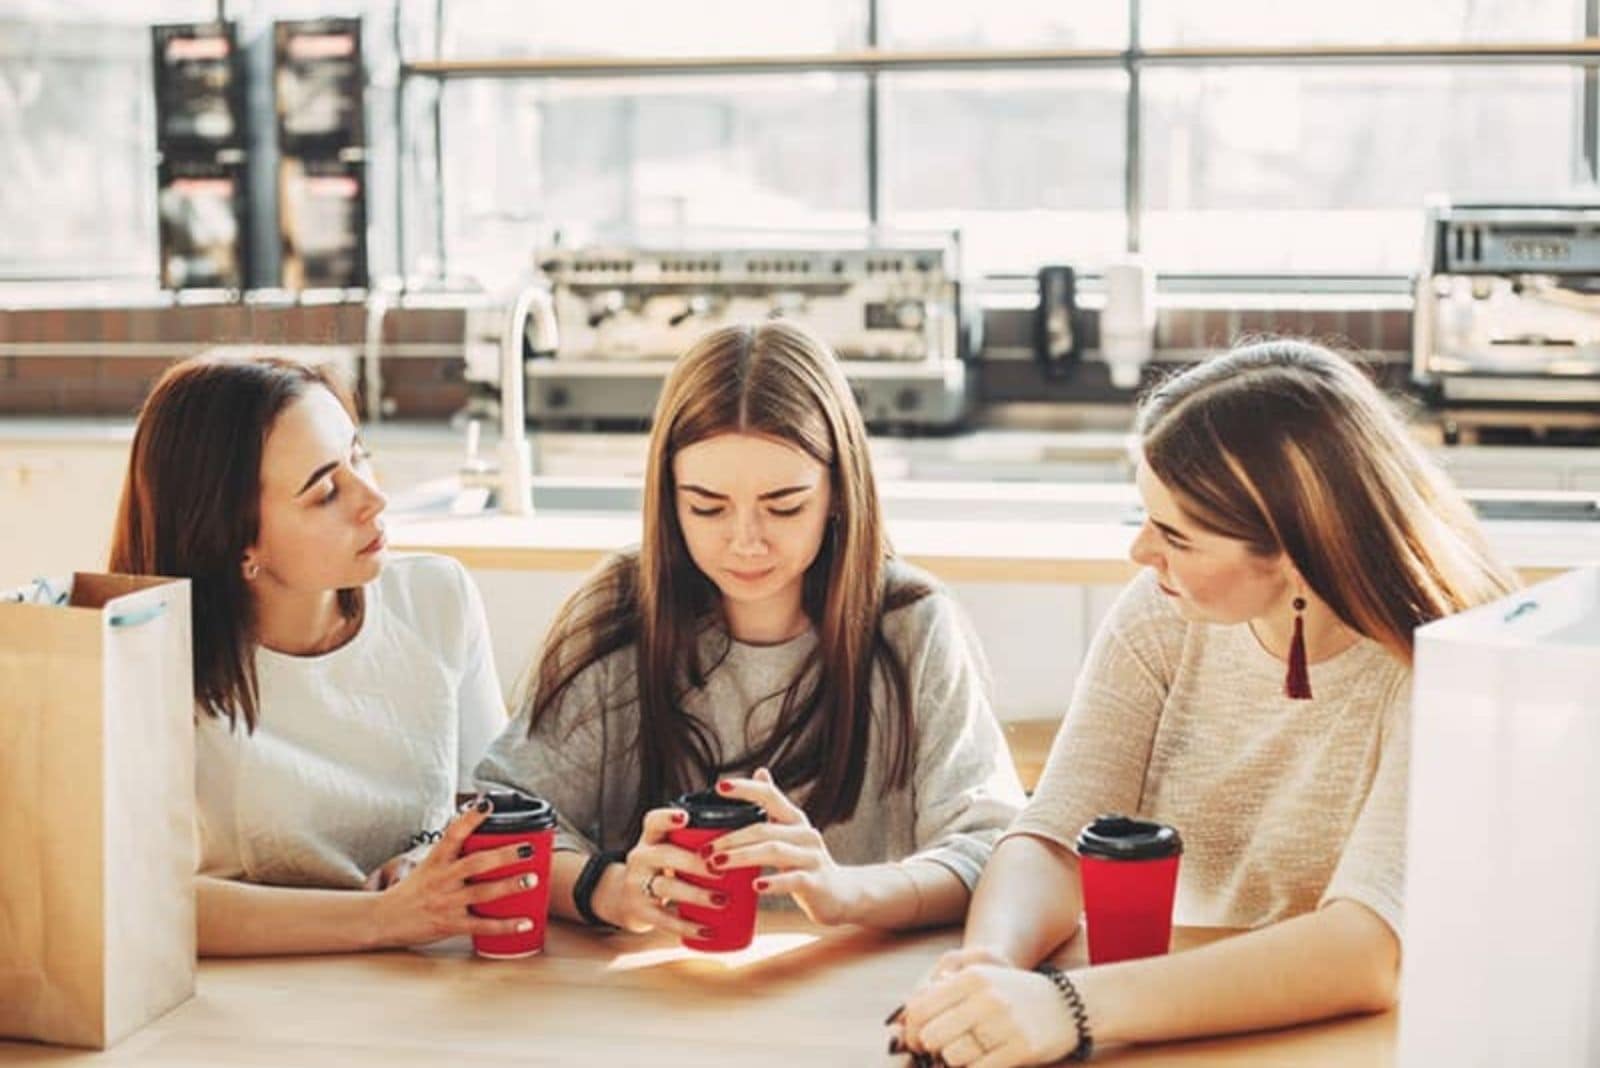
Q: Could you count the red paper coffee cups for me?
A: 3